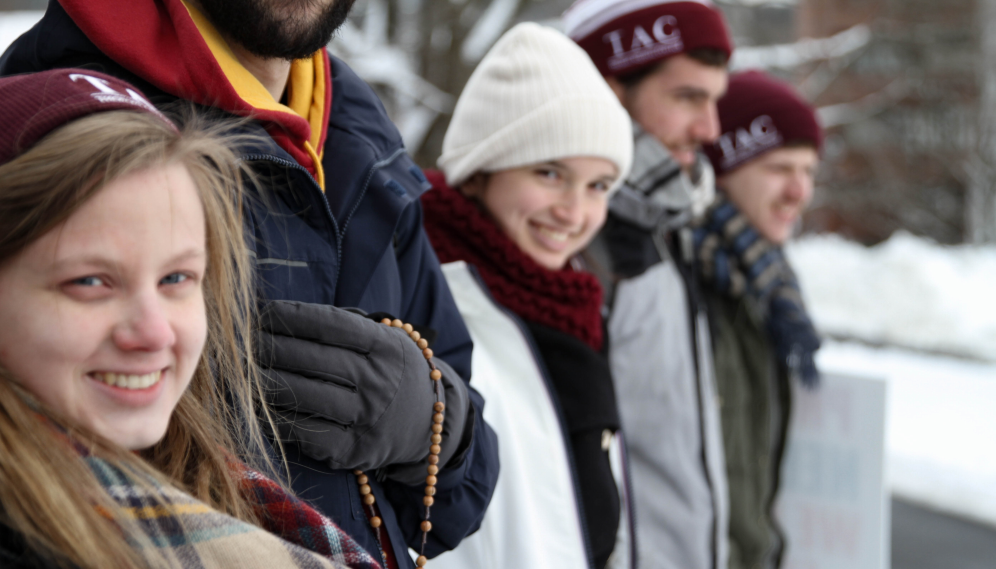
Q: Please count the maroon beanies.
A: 3